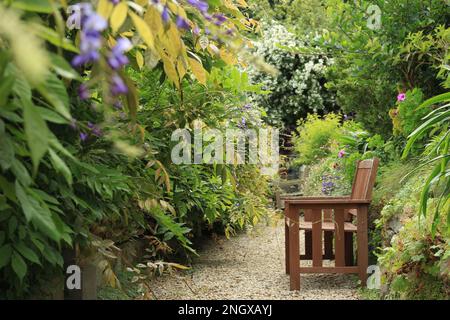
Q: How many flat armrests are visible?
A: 2